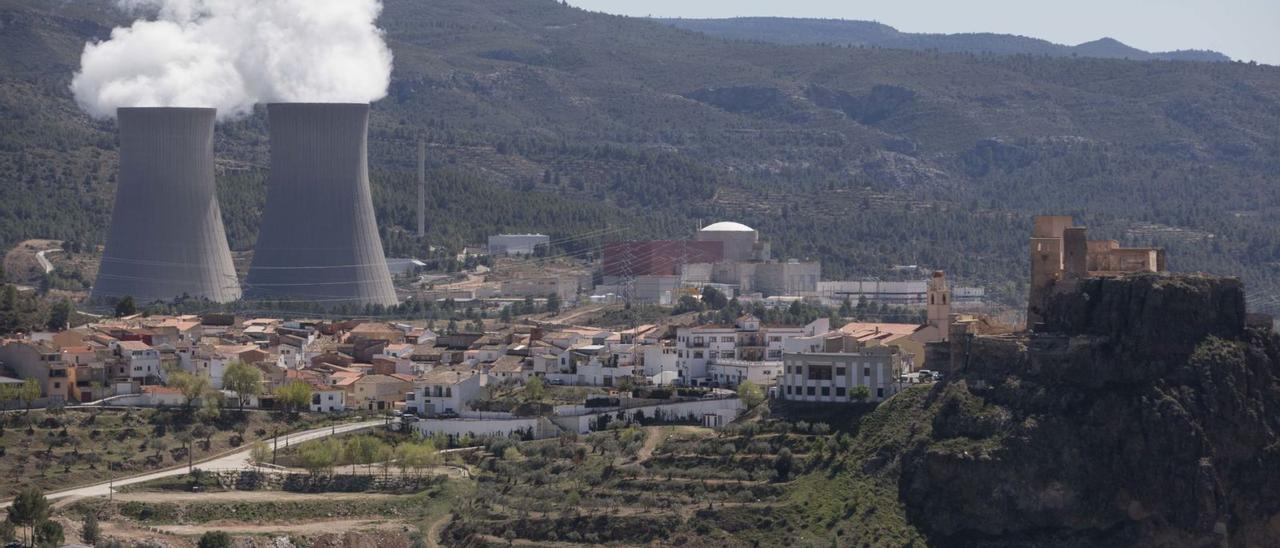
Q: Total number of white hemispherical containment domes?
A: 1